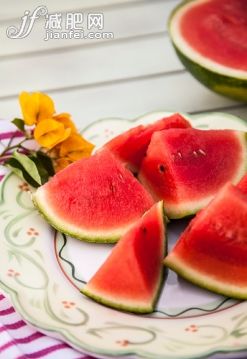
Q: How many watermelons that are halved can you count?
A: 1